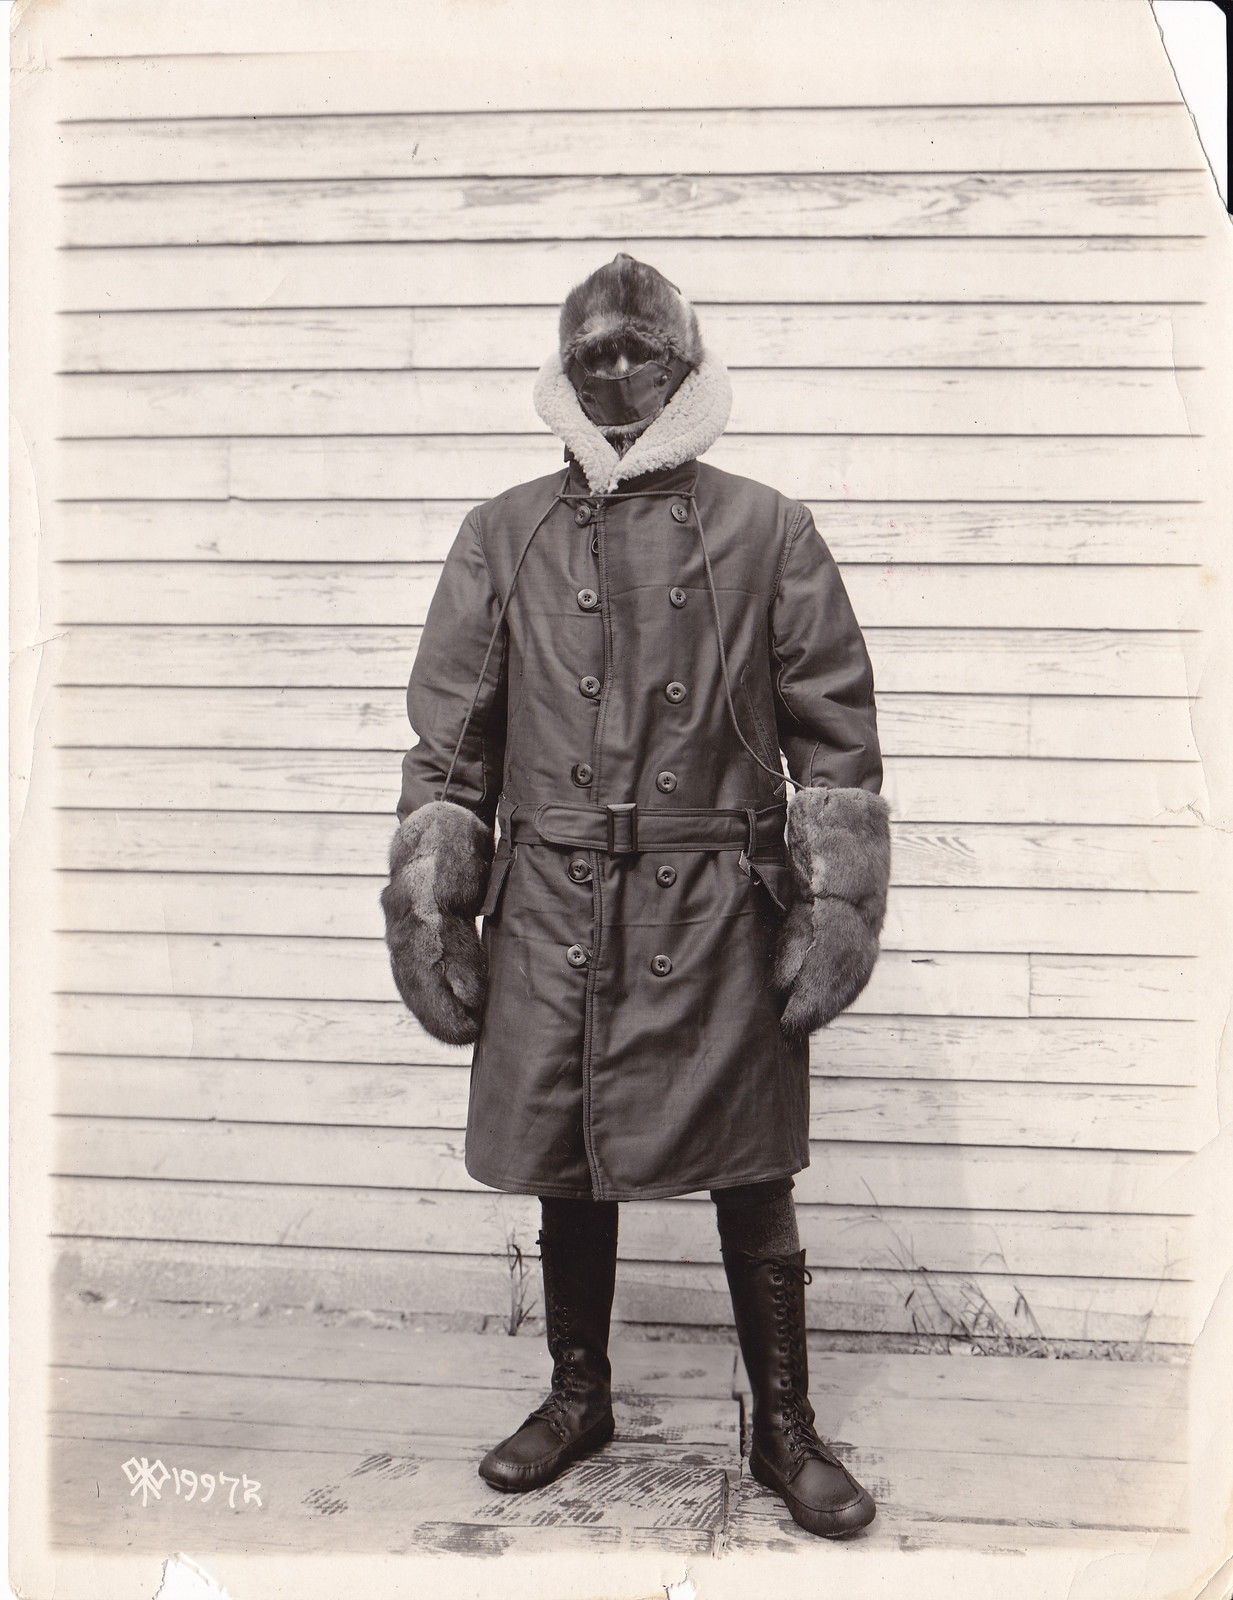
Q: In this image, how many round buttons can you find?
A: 12